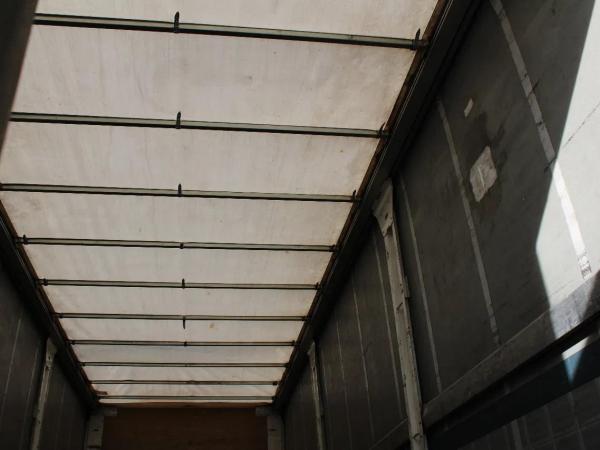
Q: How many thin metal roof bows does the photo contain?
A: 10